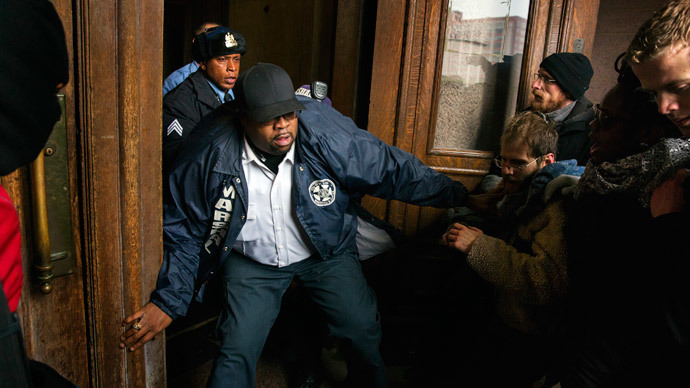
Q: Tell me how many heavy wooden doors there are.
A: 2